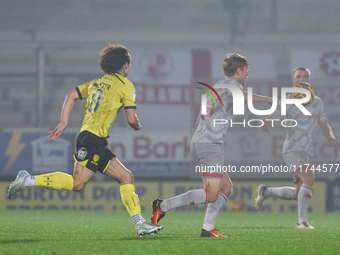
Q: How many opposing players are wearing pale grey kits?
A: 2